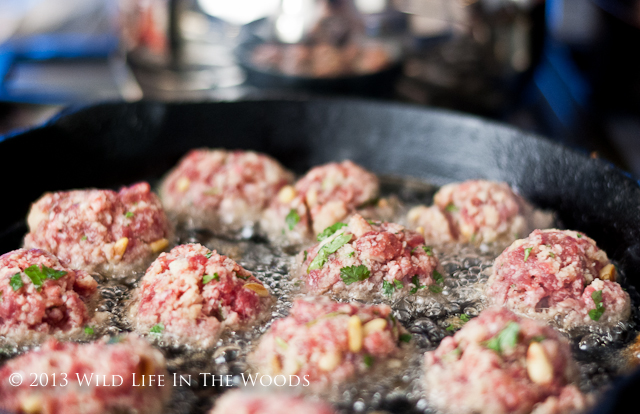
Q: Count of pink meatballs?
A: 12